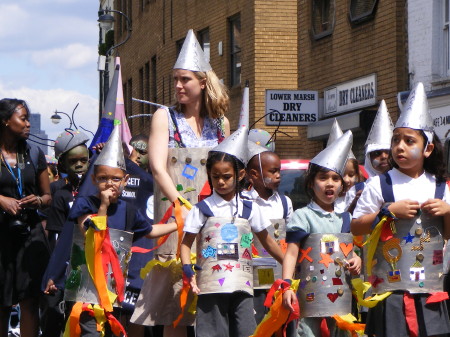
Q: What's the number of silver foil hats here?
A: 8